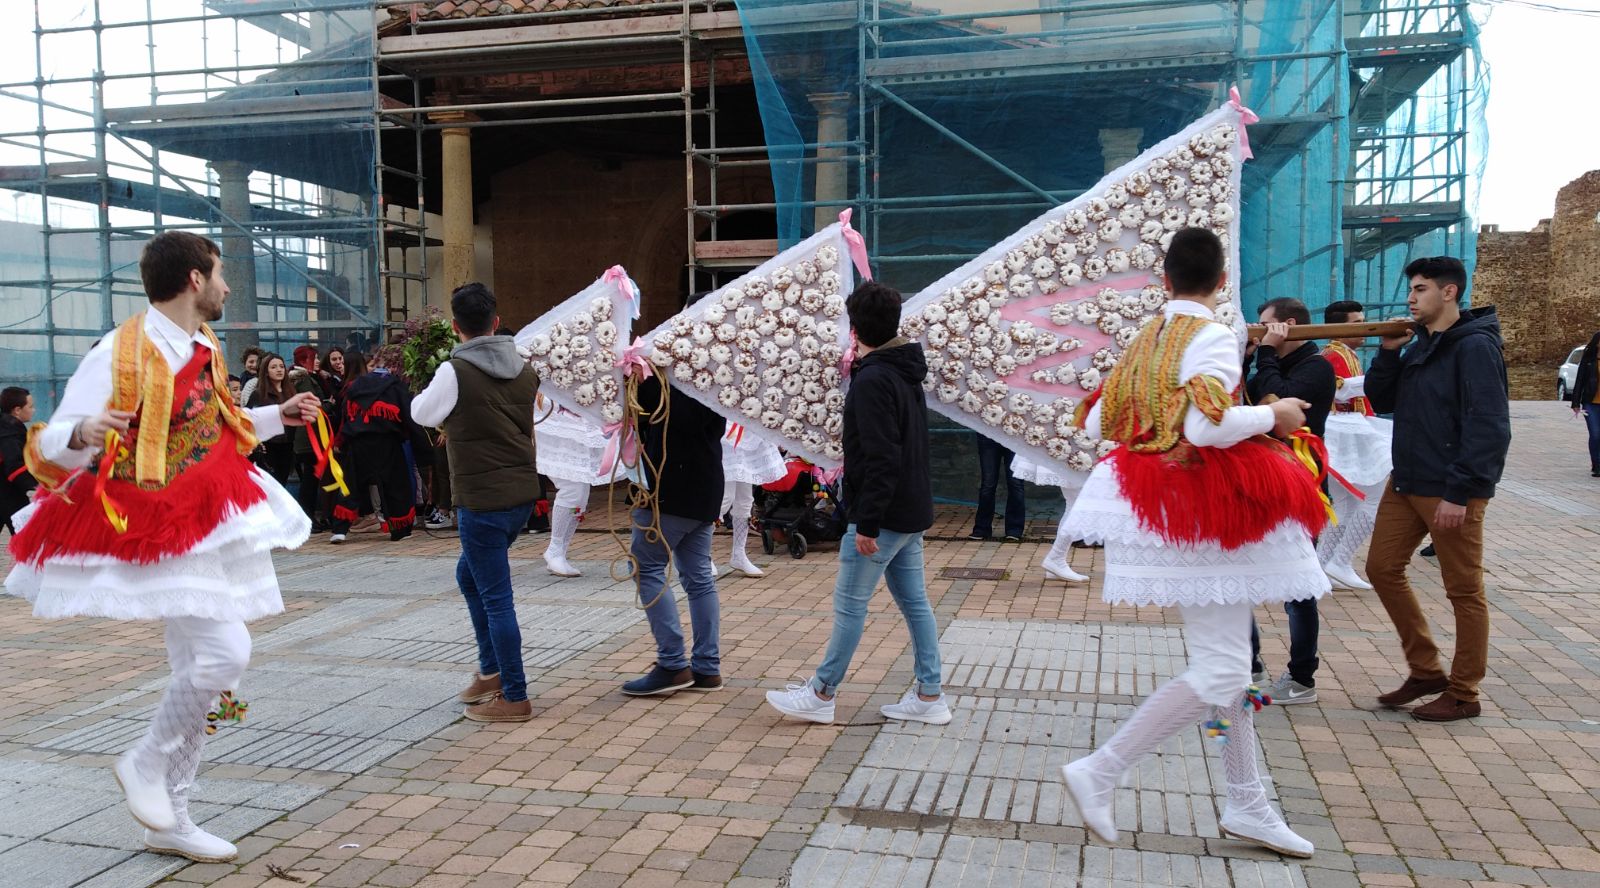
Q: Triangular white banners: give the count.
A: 3